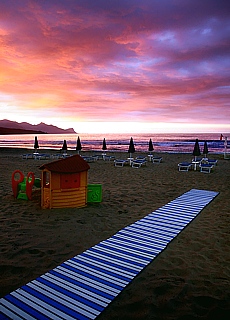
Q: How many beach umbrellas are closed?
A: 8